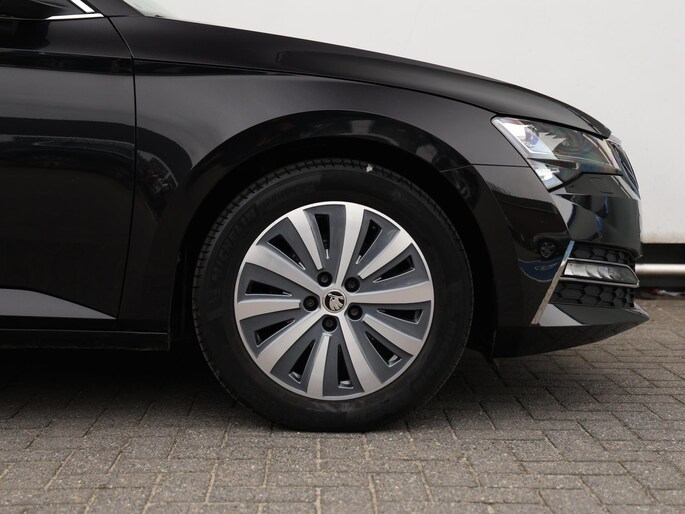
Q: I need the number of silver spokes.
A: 10